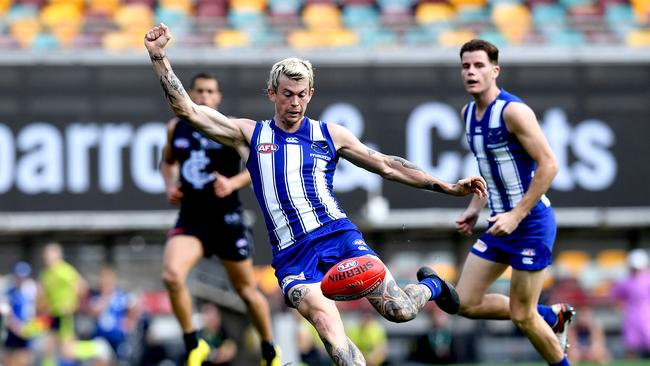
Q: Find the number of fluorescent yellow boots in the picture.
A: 2